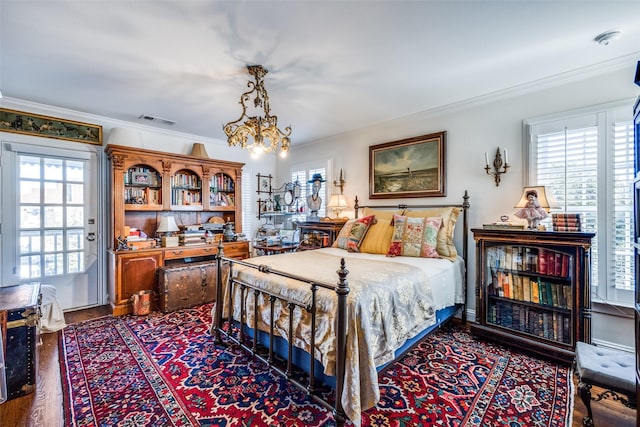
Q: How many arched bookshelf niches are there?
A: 3